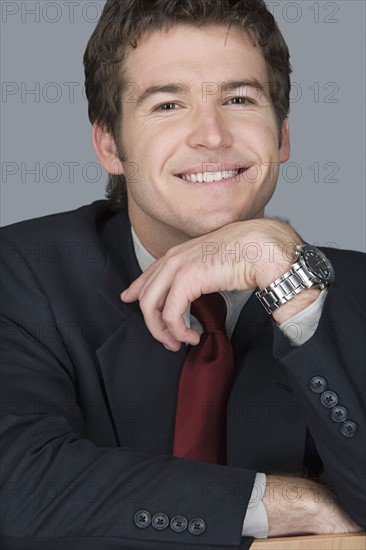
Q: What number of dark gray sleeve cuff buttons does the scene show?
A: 8